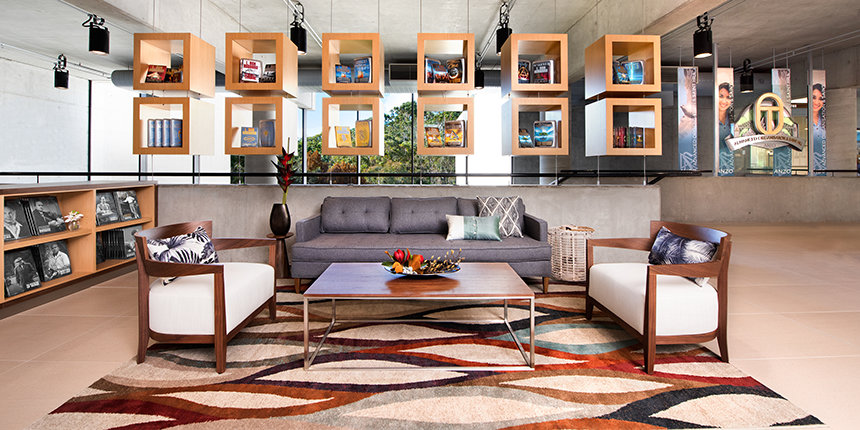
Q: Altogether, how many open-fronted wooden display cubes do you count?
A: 12